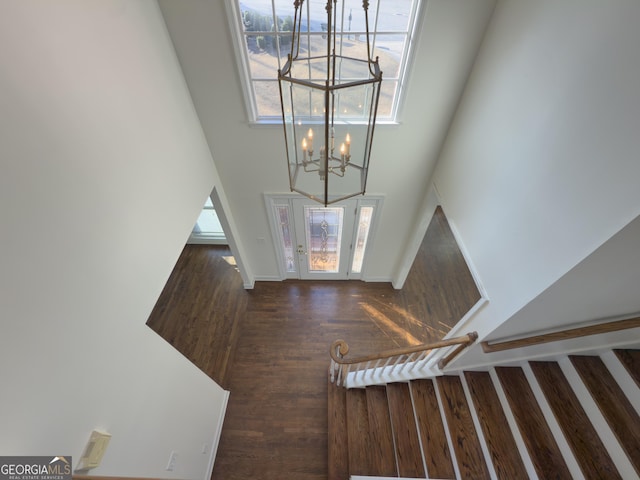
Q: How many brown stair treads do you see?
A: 11